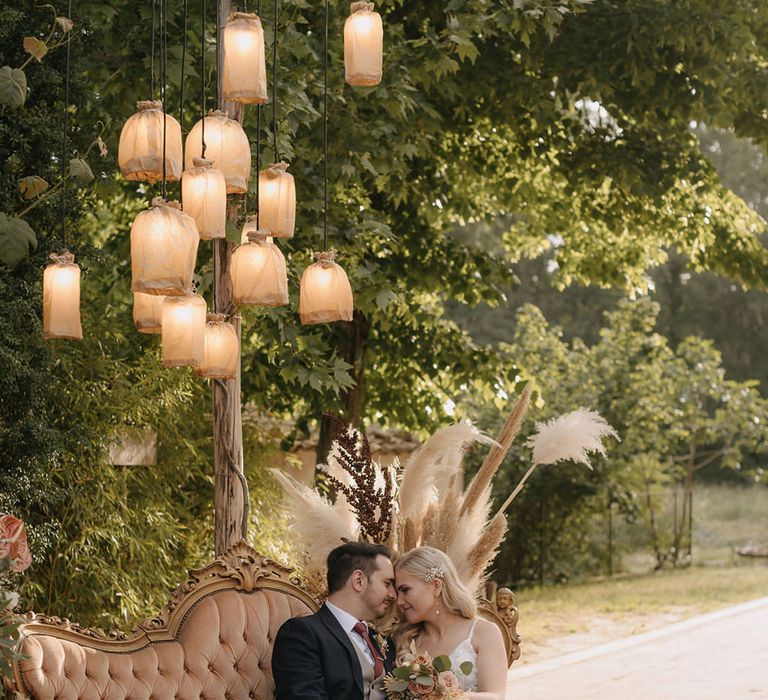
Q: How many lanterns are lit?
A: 14